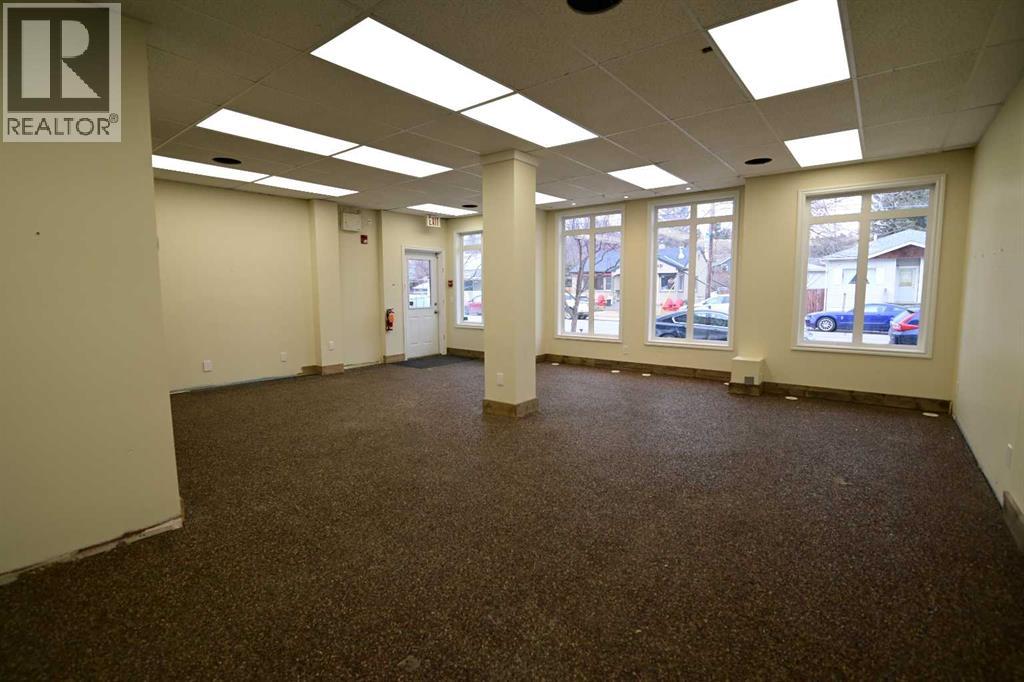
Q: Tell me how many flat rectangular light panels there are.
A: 11